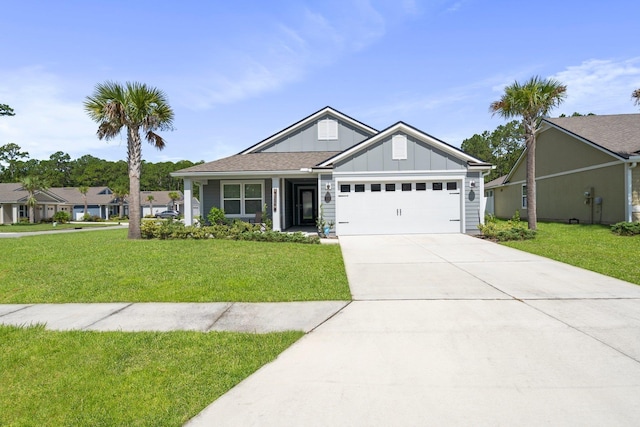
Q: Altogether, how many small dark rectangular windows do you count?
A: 8